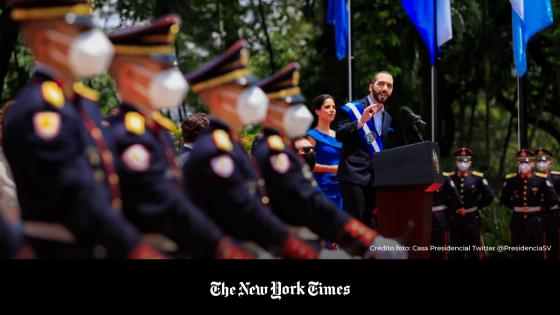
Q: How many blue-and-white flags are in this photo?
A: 3